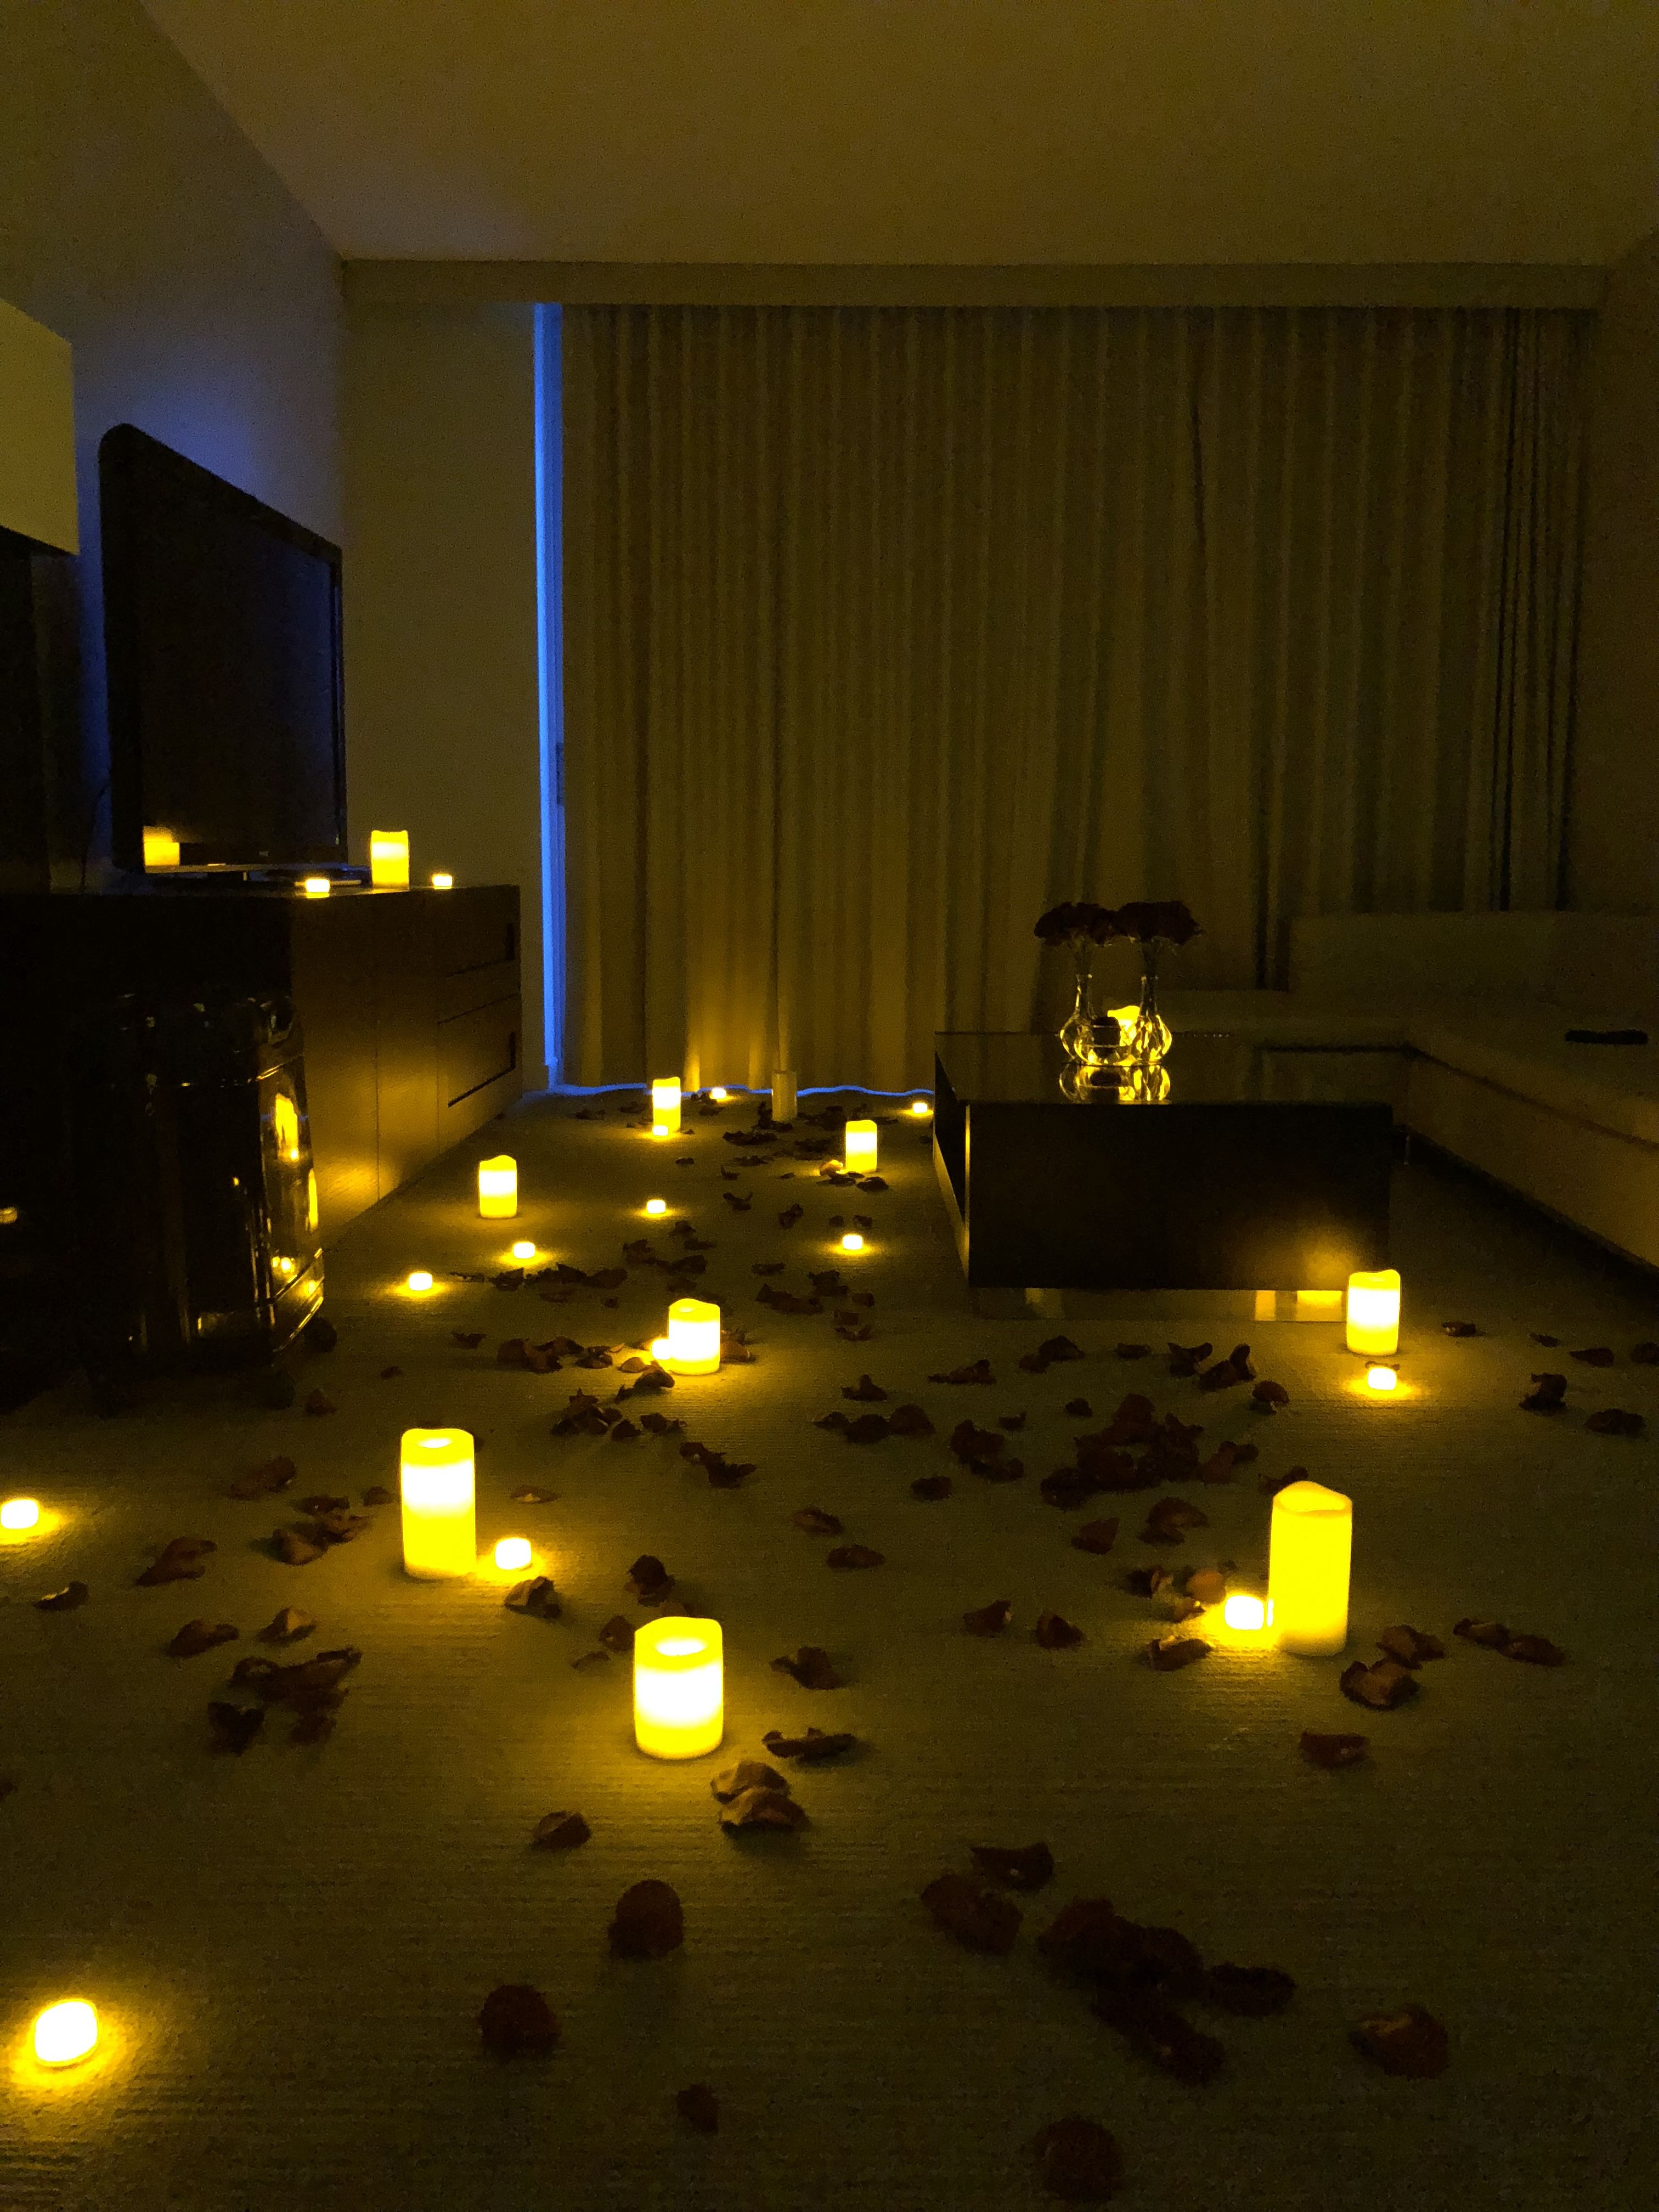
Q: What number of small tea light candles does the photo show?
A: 15